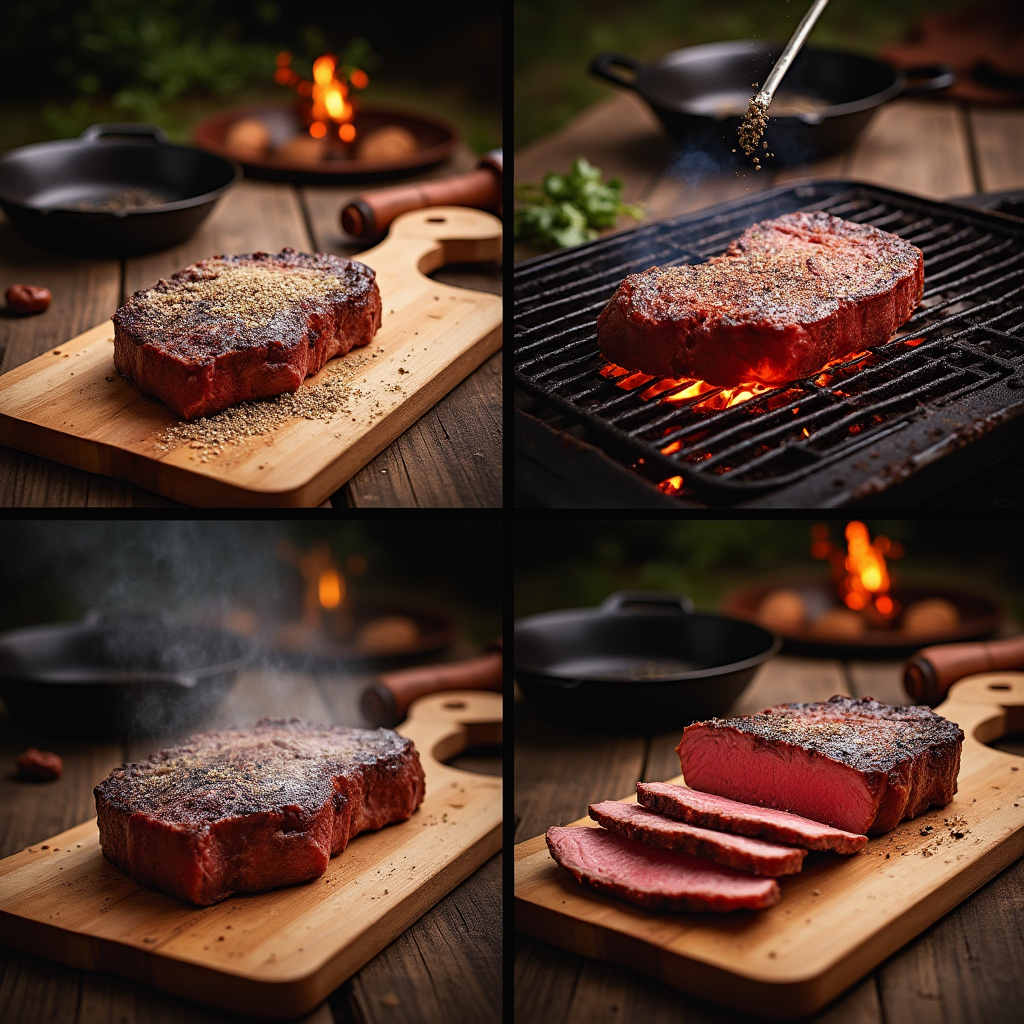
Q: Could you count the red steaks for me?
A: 4